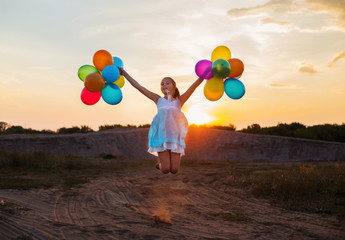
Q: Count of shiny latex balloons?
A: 14